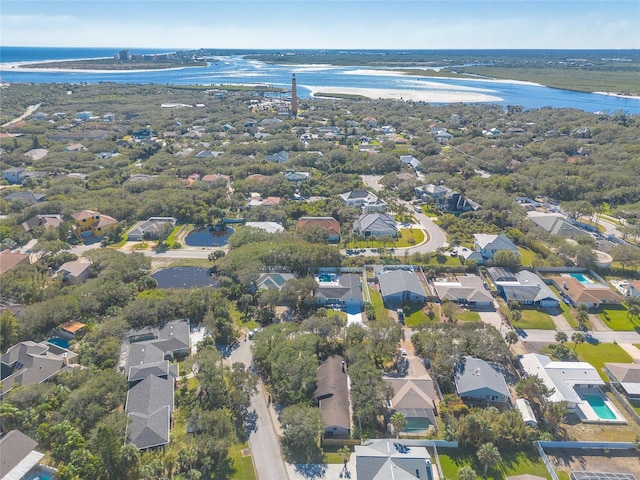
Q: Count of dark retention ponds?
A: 2